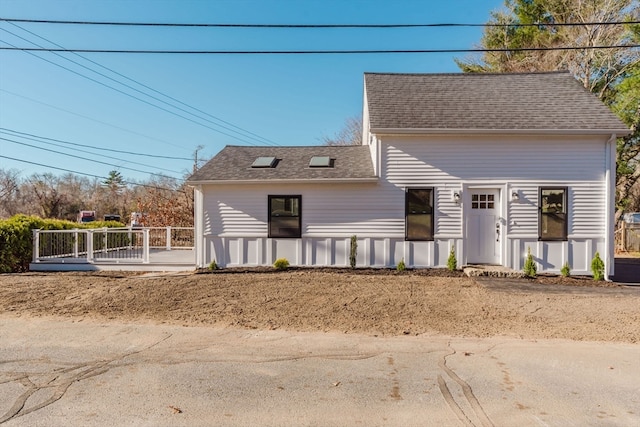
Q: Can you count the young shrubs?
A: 8